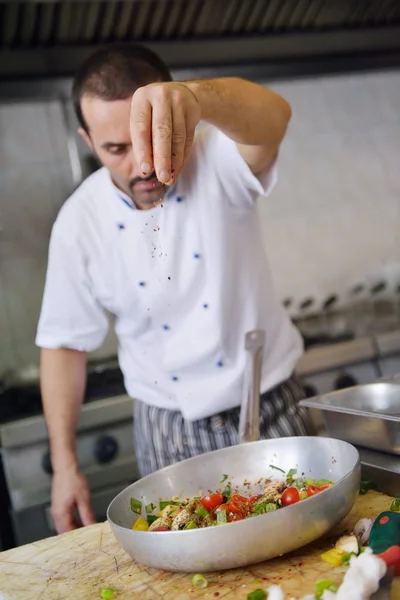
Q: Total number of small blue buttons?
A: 8